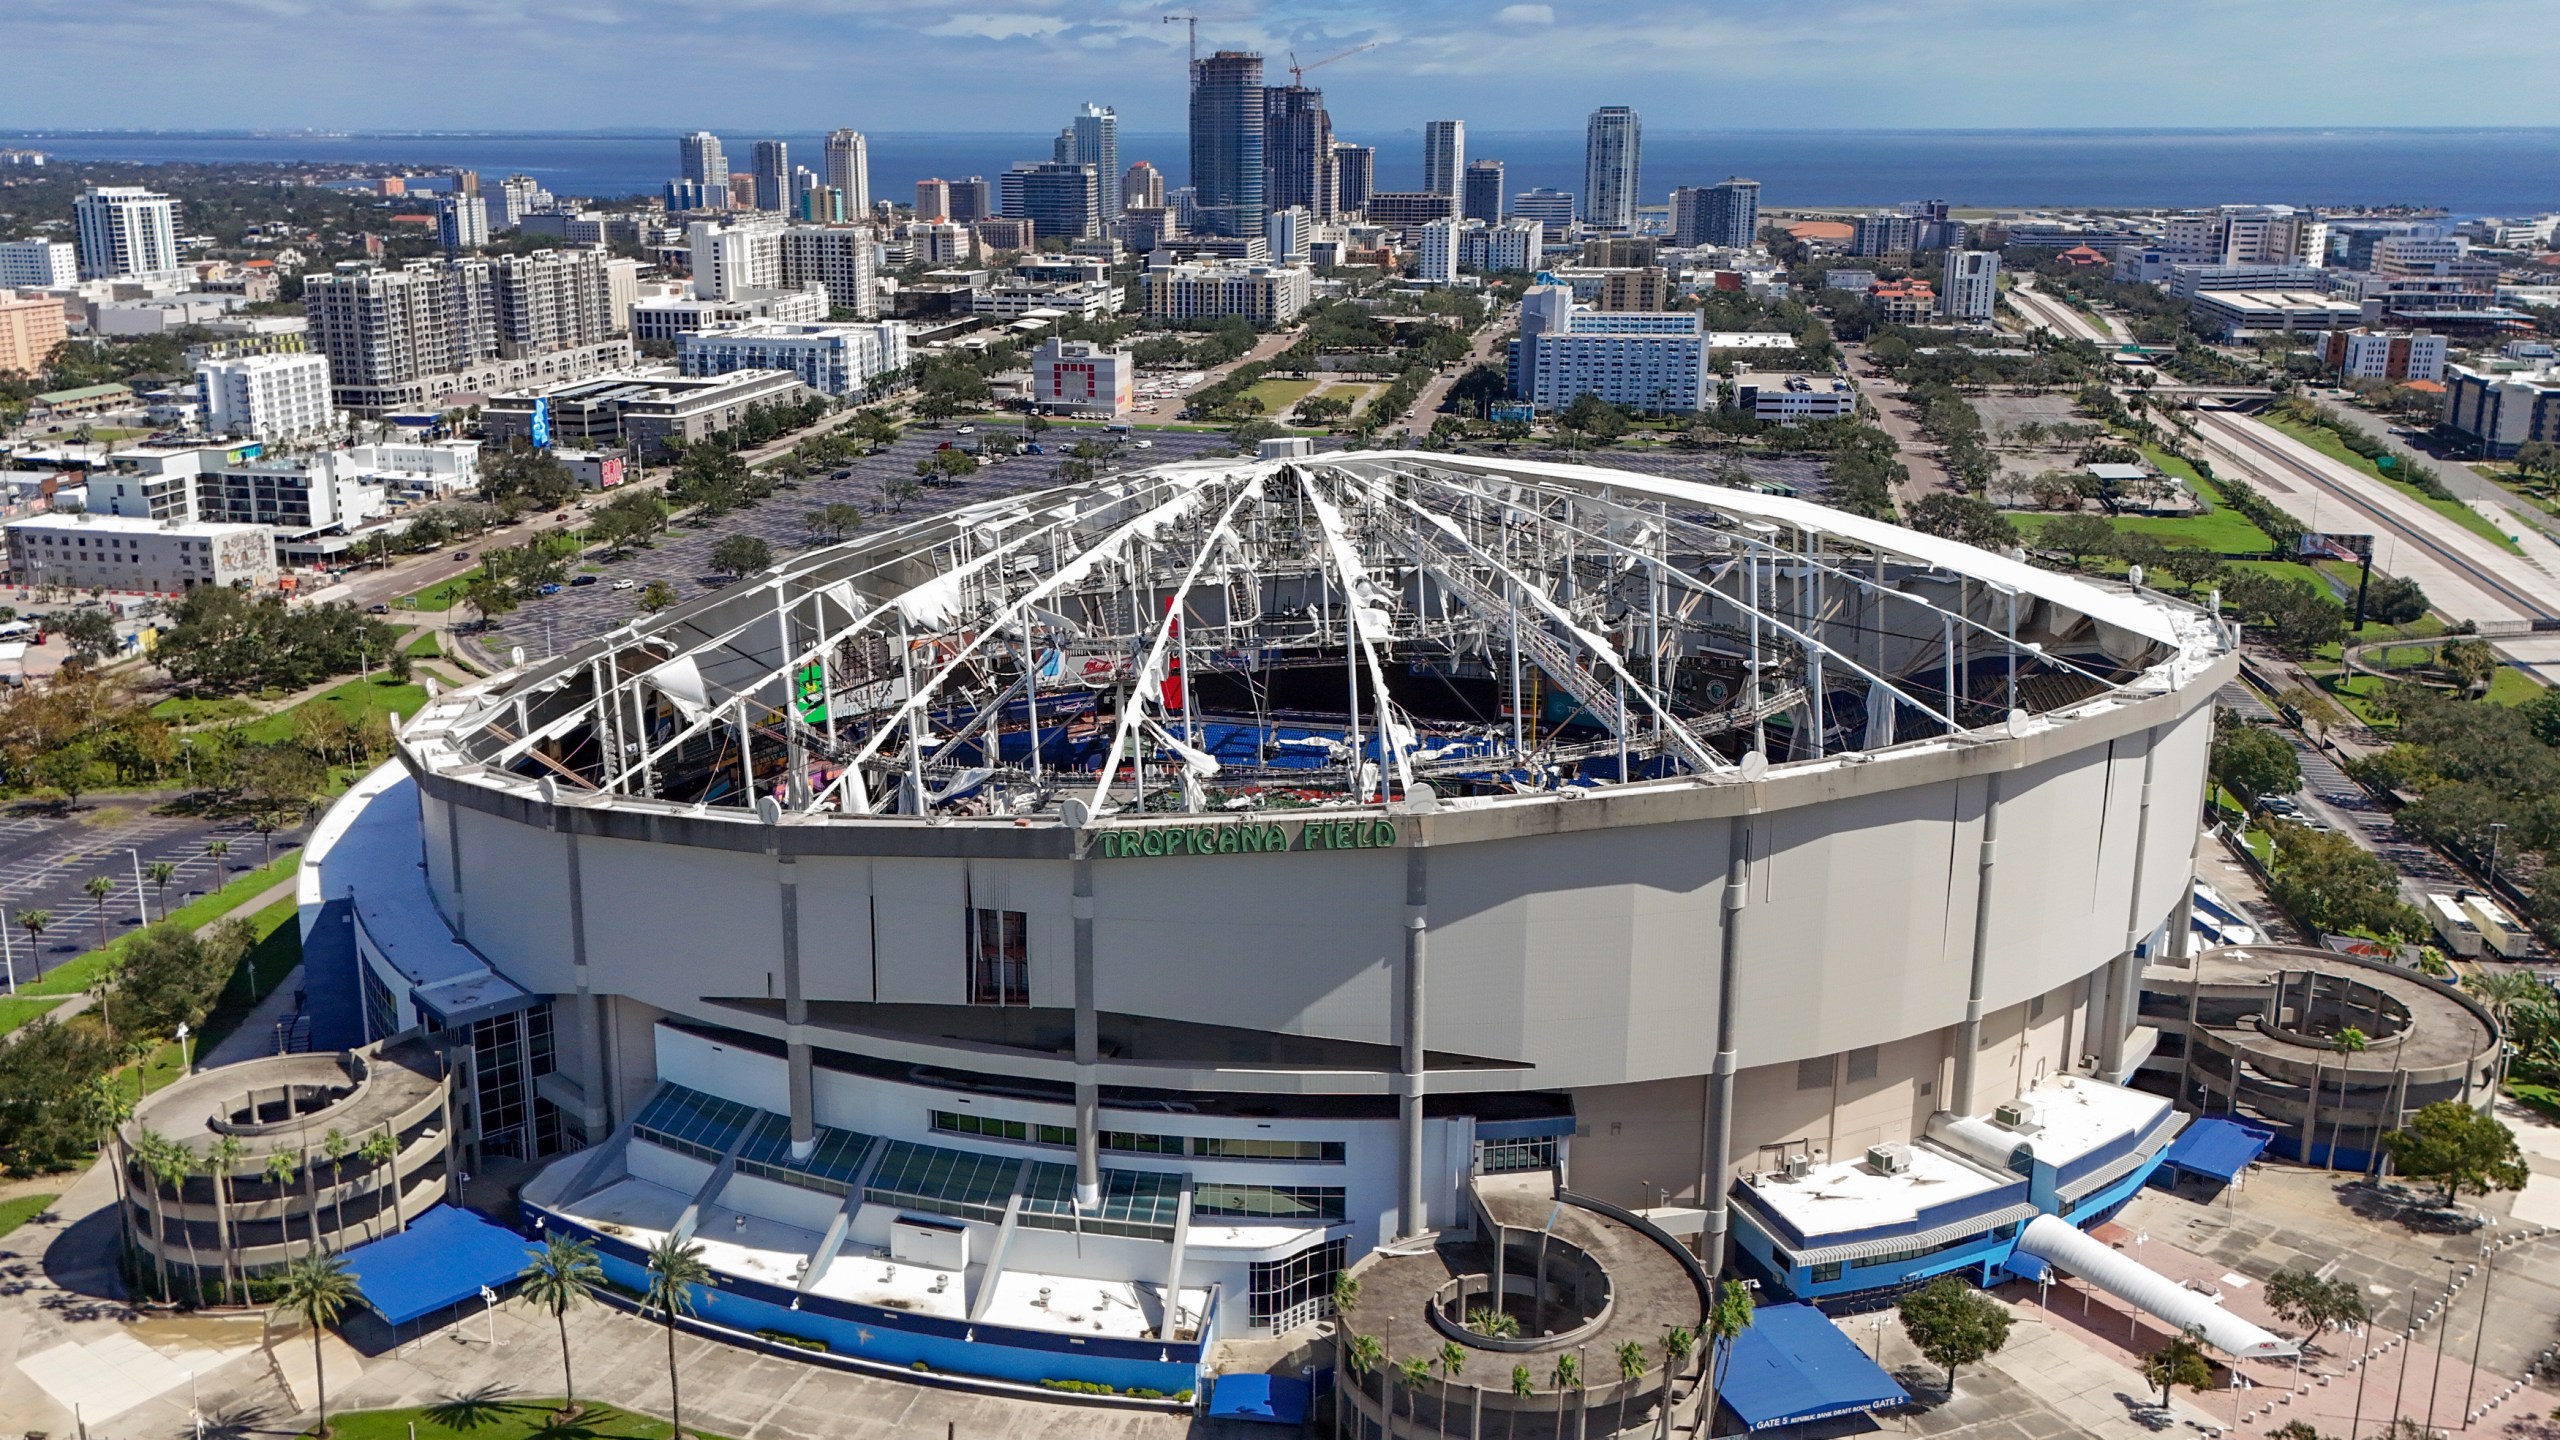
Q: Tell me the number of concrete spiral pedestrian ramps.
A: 3